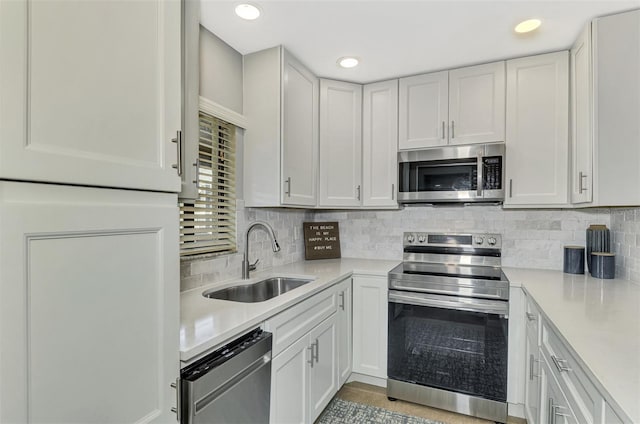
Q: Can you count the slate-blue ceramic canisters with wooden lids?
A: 2